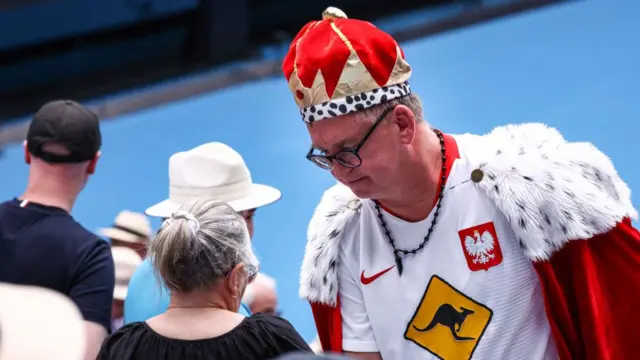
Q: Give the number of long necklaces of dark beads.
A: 1